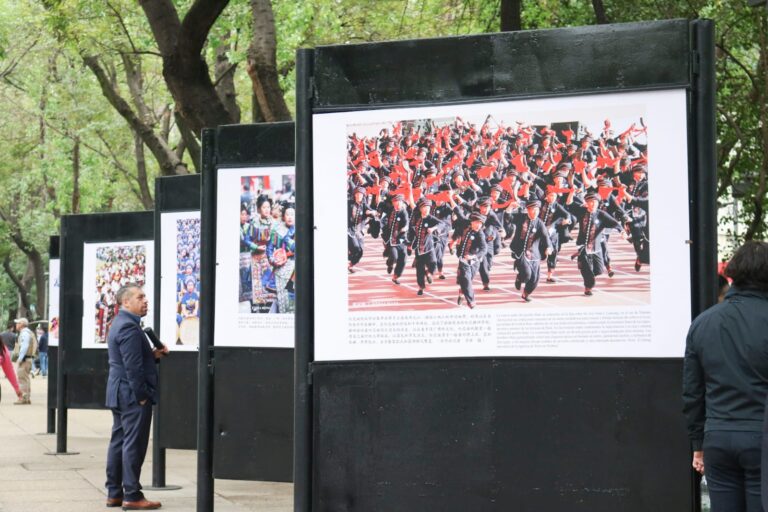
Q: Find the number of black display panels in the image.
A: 5